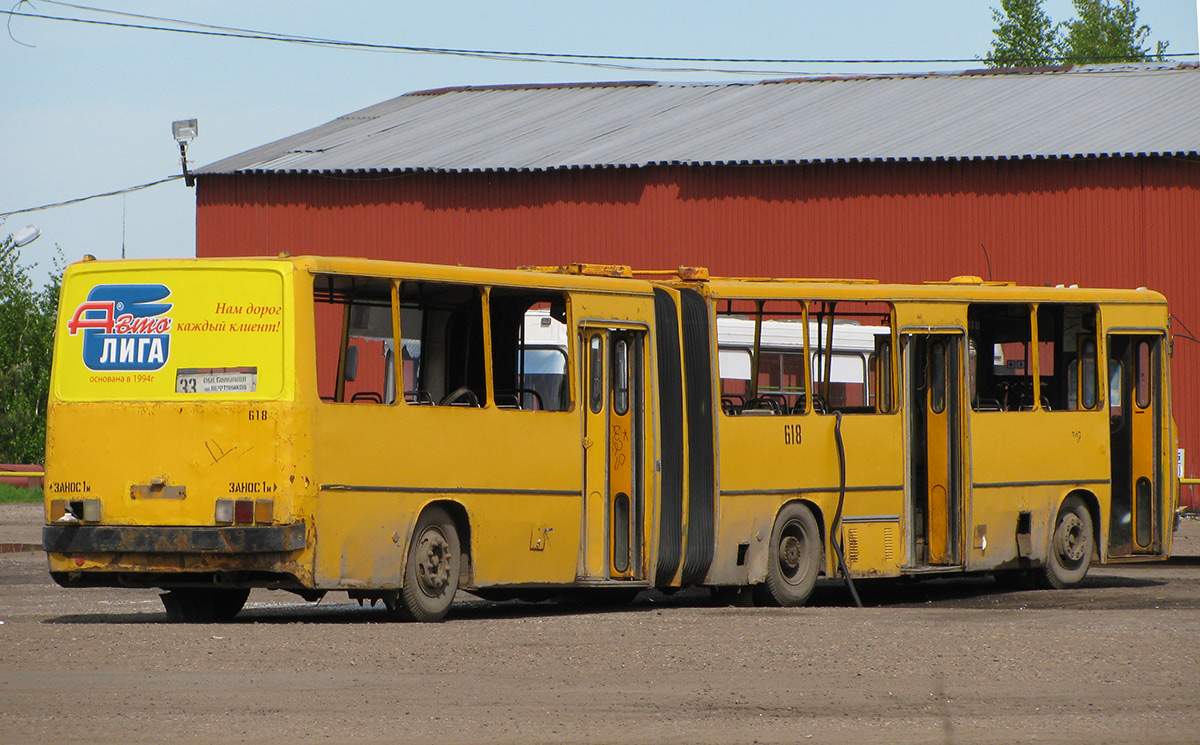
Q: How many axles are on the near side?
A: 3